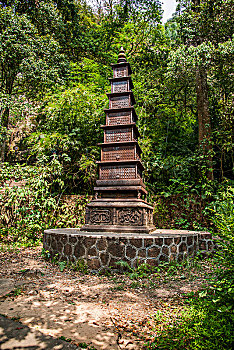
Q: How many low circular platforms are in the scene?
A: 1